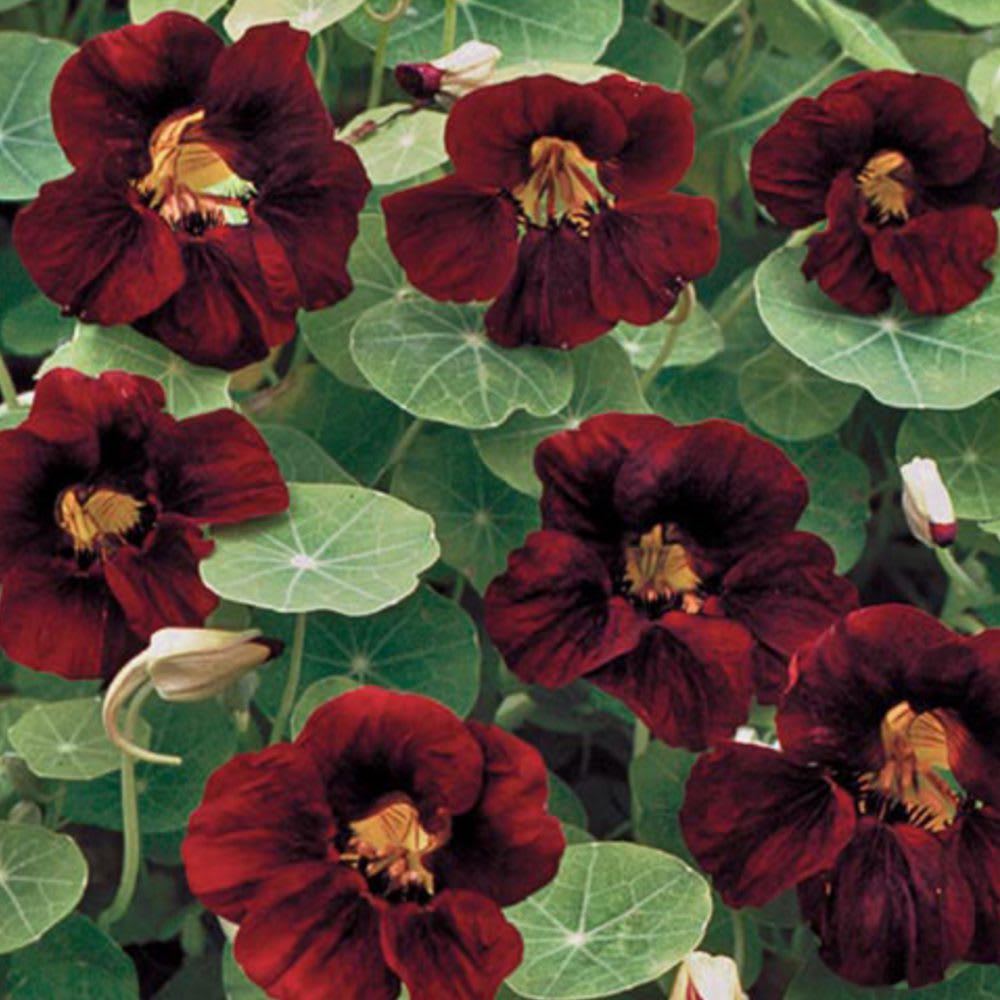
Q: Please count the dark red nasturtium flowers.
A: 7